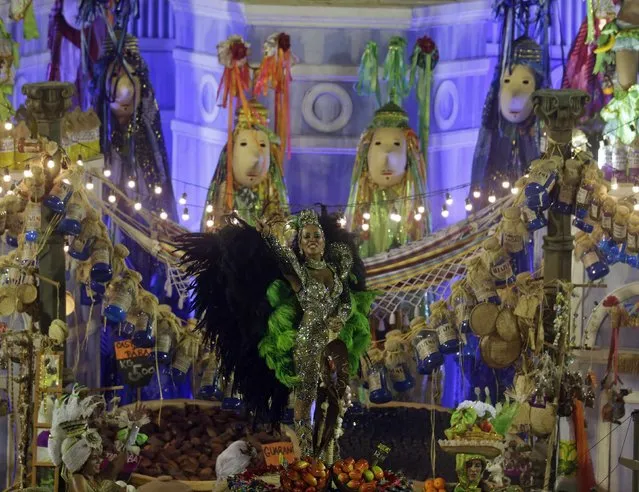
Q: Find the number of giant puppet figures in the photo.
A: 4